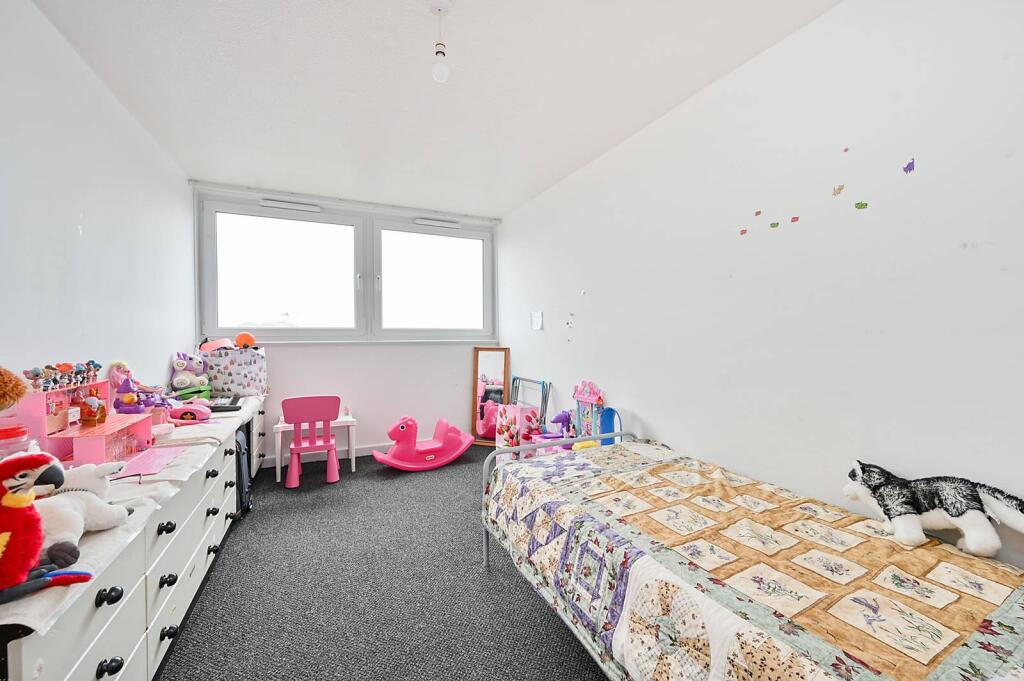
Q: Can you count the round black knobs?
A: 14